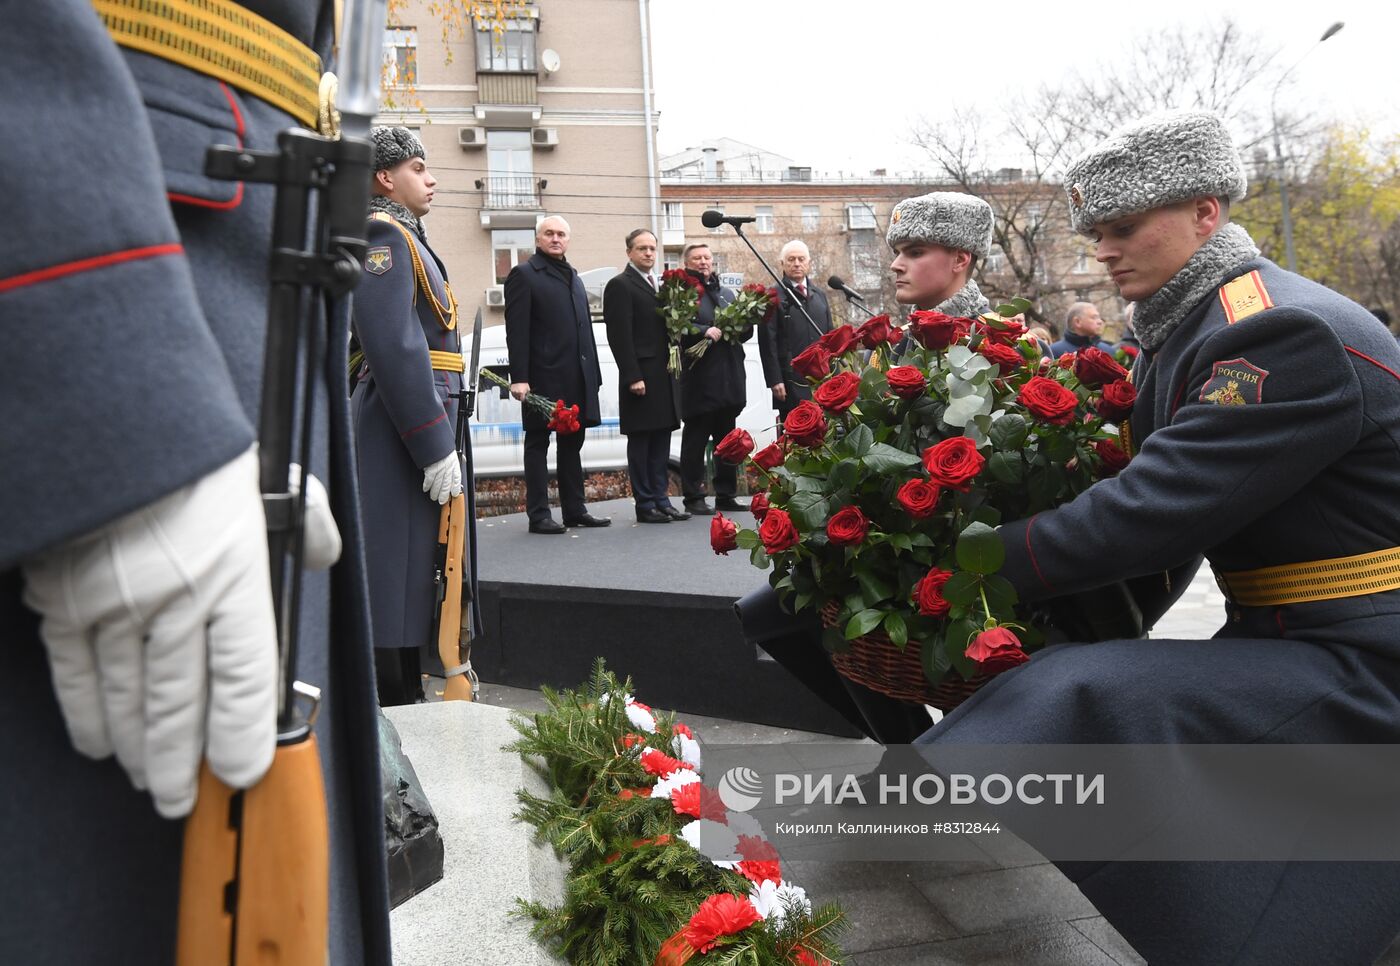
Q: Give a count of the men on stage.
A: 4